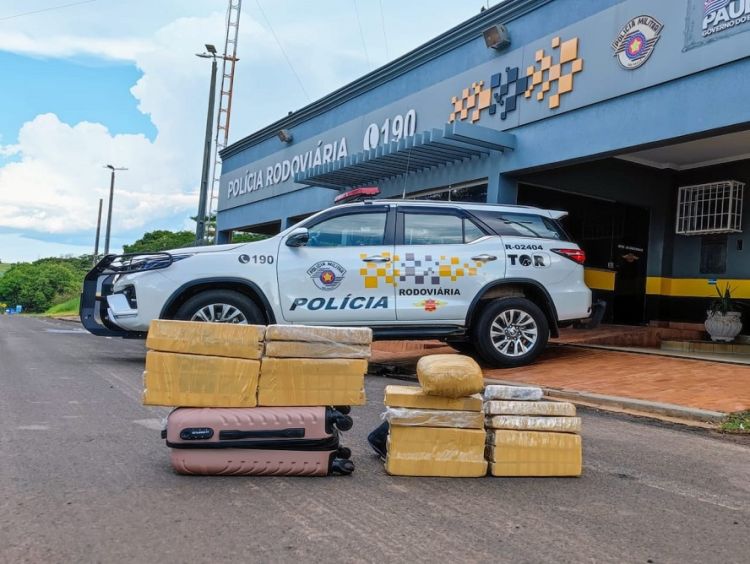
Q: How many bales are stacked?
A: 13